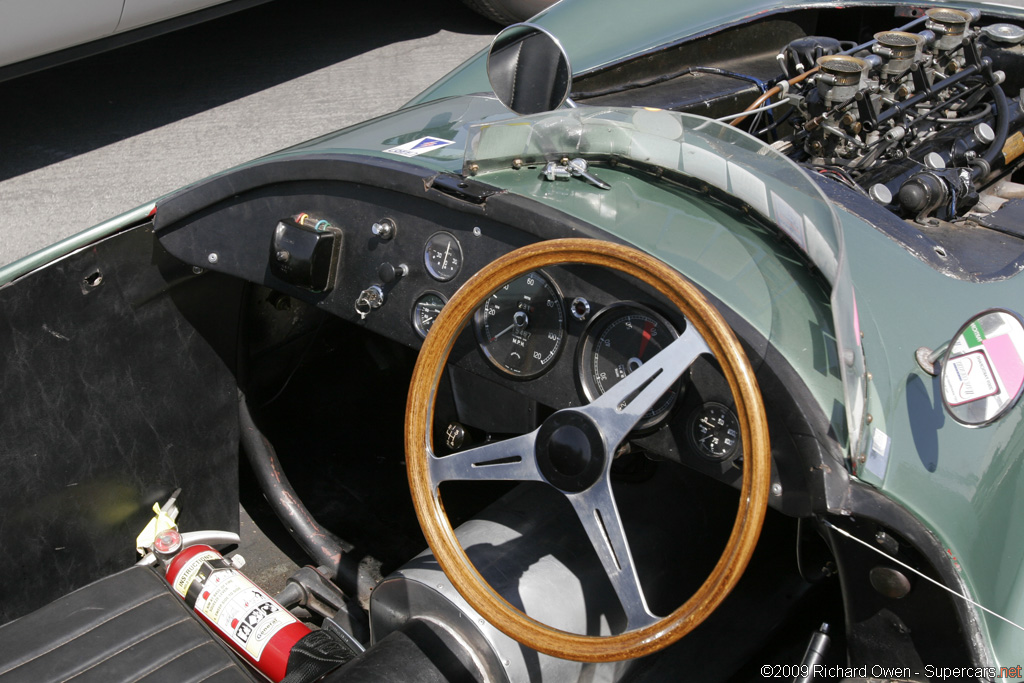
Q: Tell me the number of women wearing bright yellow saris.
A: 0